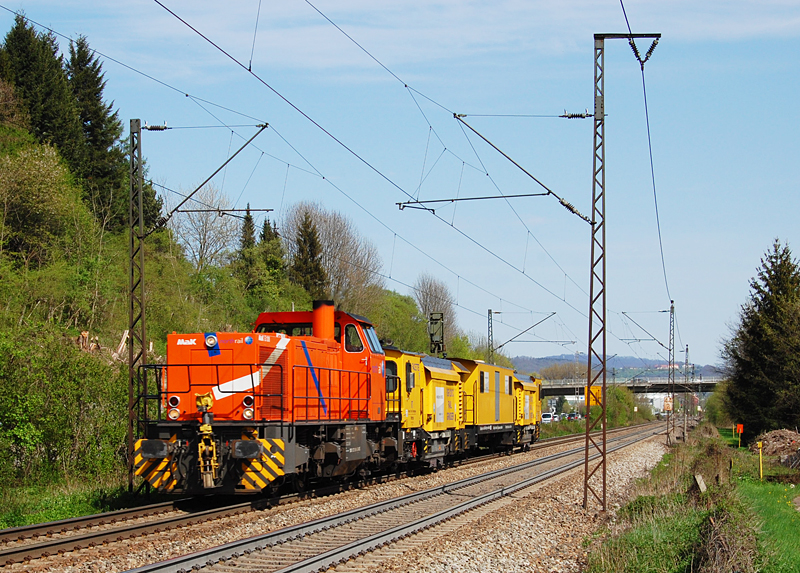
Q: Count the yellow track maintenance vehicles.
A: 3